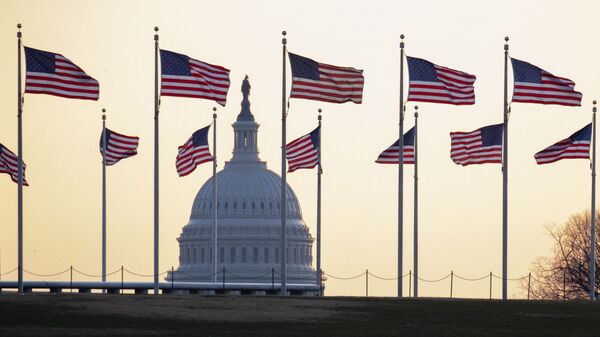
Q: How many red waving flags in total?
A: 12